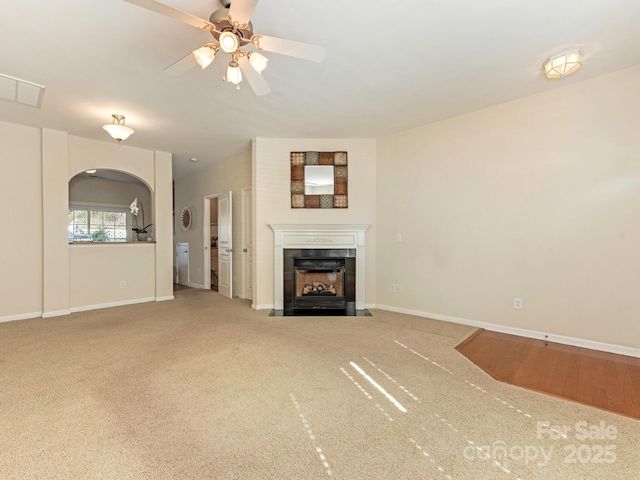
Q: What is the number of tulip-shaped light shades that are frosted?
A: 4